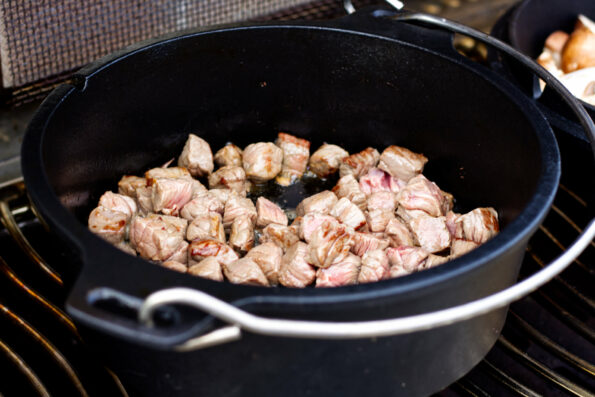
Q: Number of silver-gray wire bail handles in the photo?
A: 1